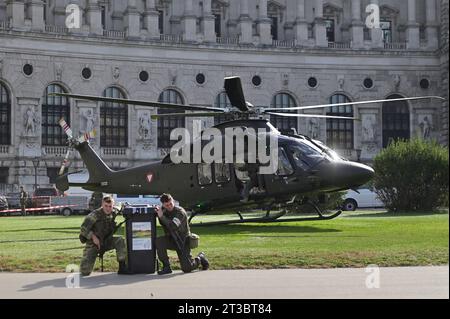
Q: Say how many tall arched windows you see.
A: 8